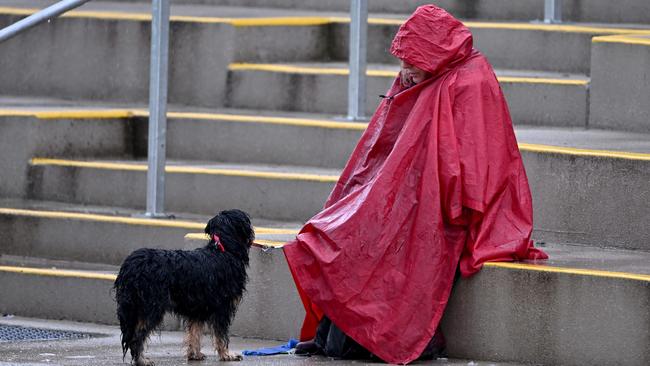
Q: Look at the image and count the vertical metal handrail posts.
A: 3